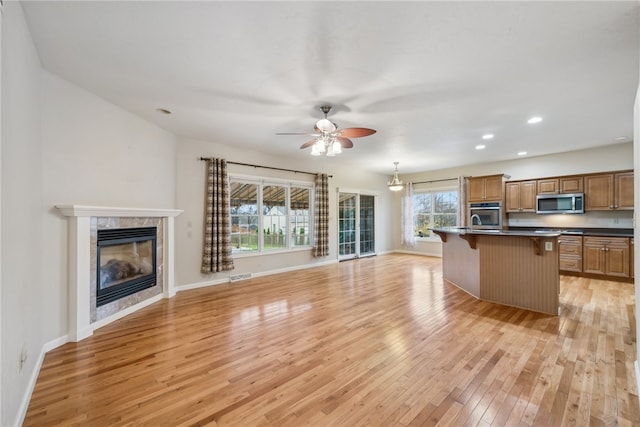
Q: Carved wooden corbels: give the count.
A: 3